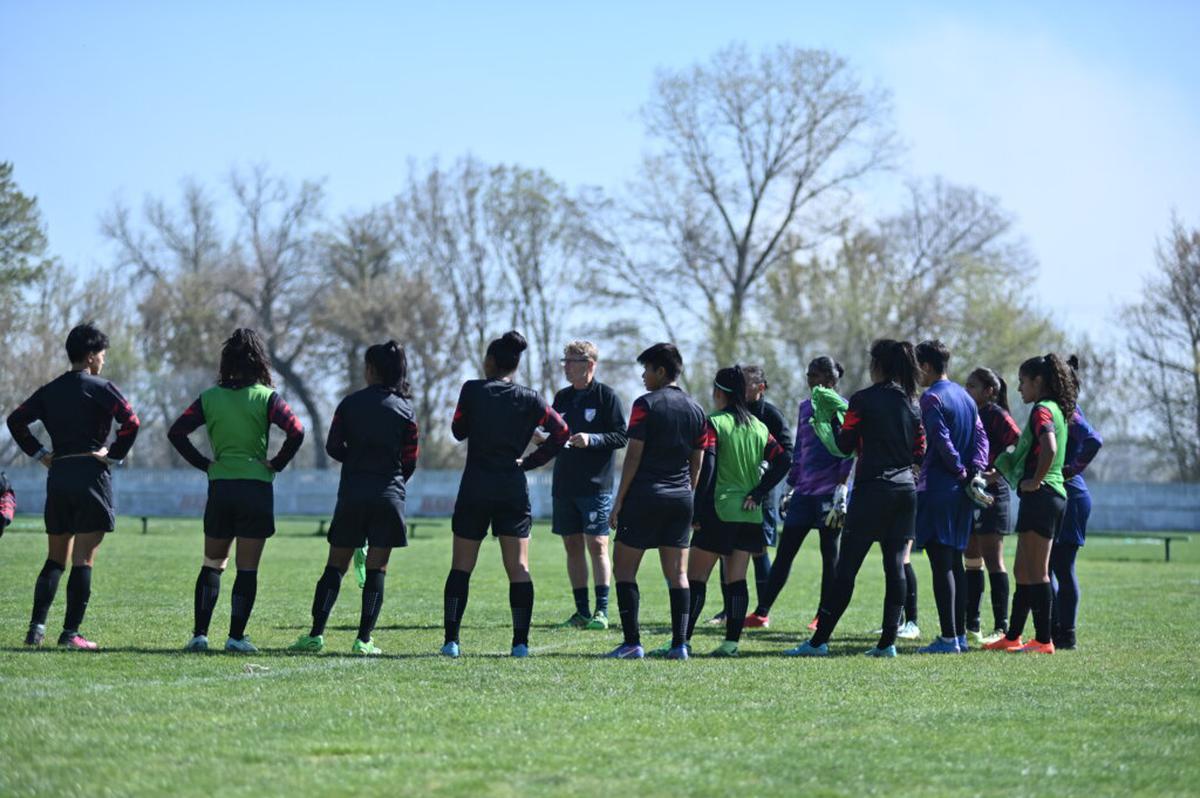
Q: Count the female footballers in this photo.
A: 12